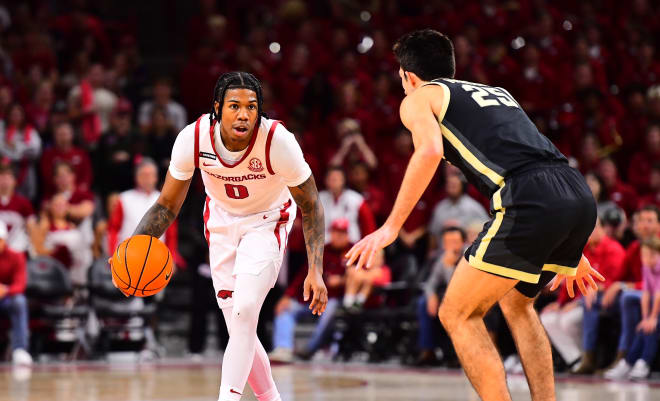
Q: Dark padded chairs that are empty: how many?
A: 2